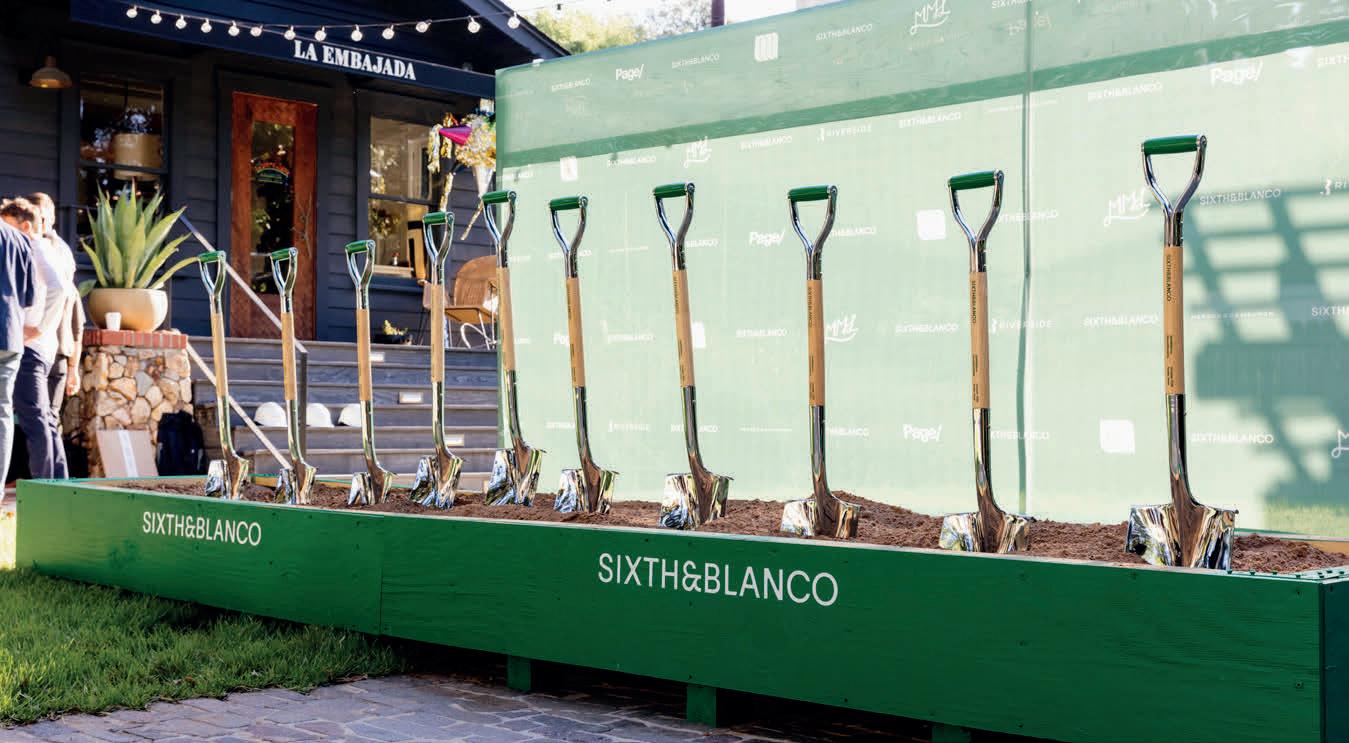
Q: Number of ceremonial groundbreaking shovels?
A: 10